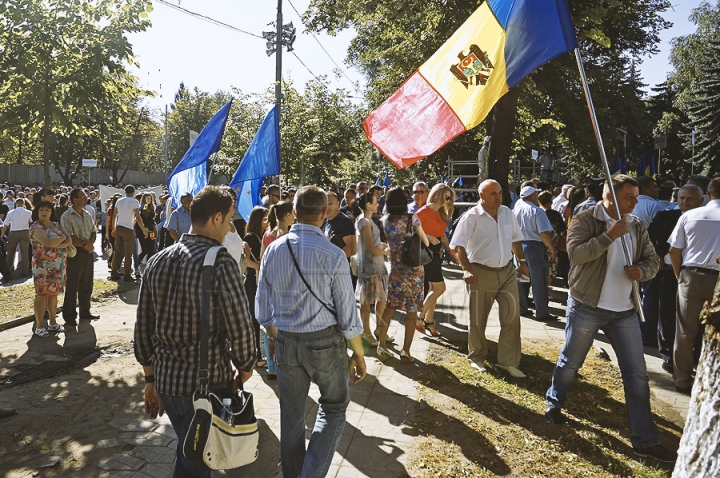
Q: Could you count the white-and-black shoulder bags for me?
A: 1